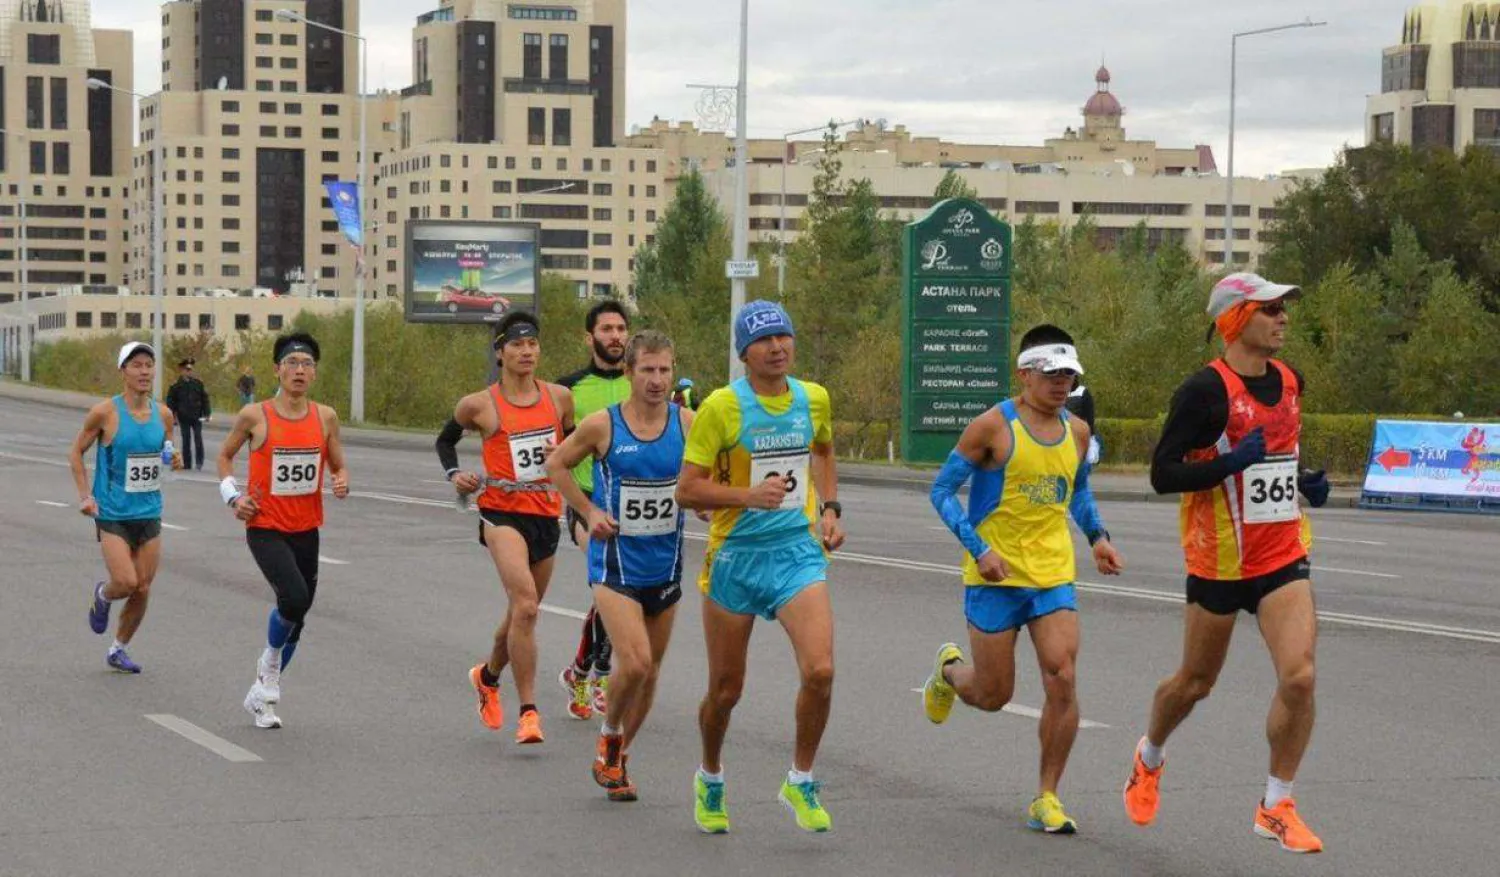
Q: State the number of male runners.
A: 8